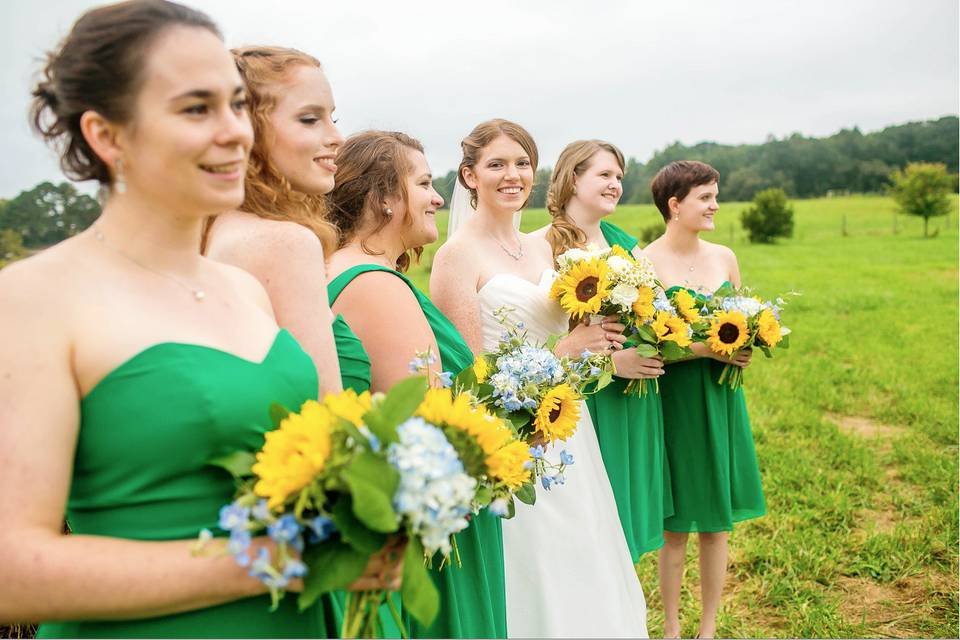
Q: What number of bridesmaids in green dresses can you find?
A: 5